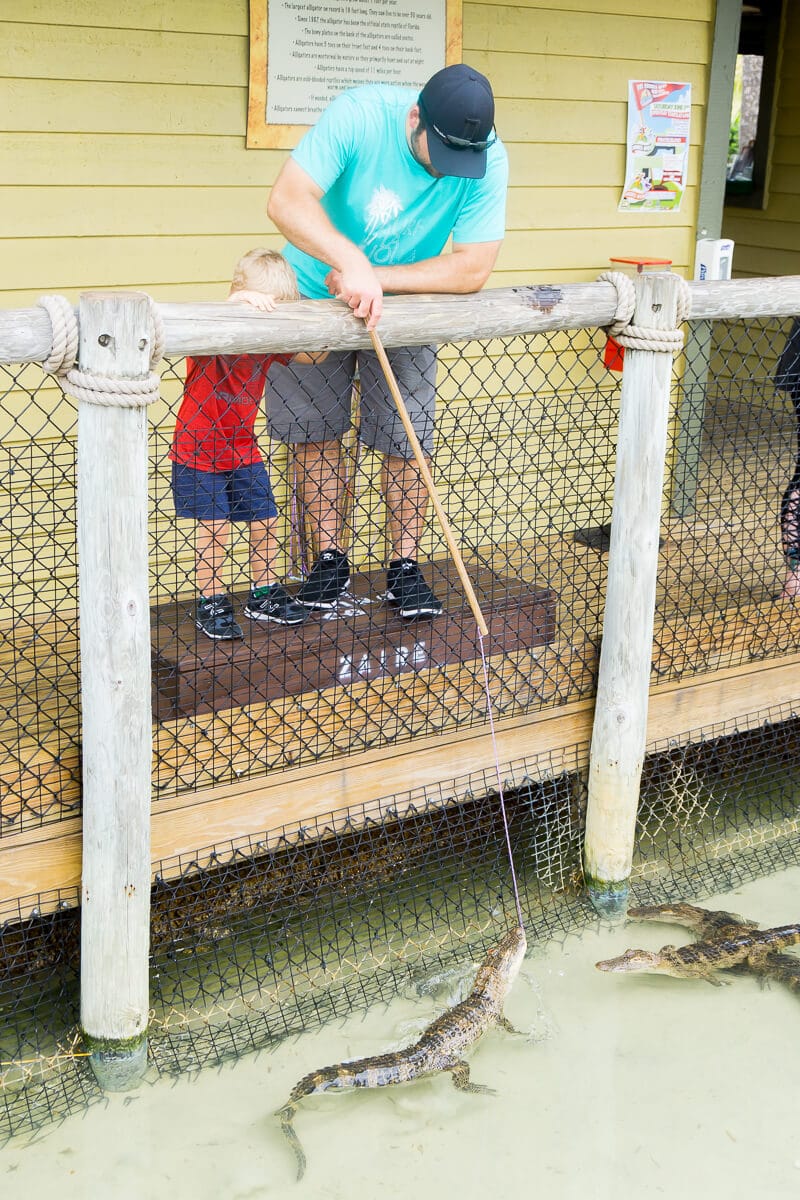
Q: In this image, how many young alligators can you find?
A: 3